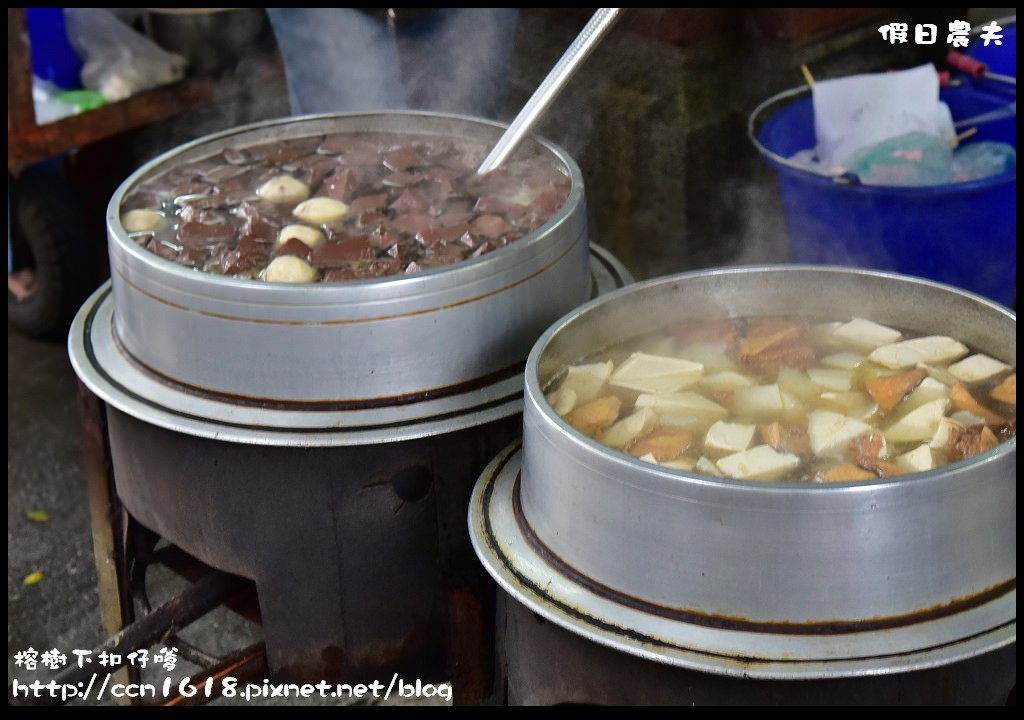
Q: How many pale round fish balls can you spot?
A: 5